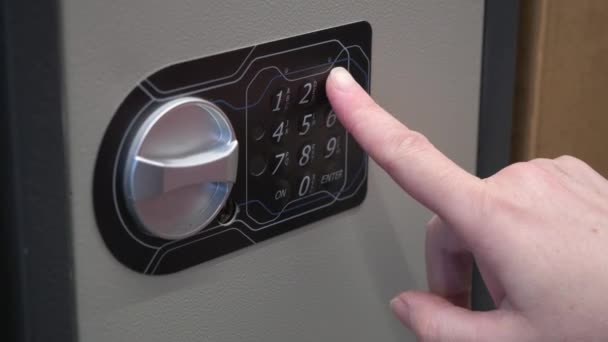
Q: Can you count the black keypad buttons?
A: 12